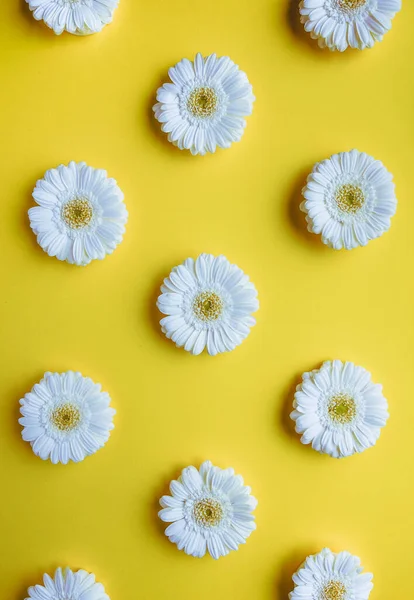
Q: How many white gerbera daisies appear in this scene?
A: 11